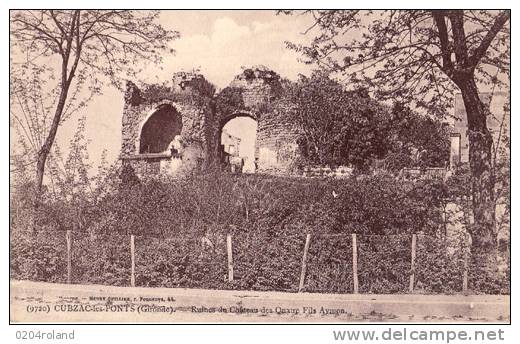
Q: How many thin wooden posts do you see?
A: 7